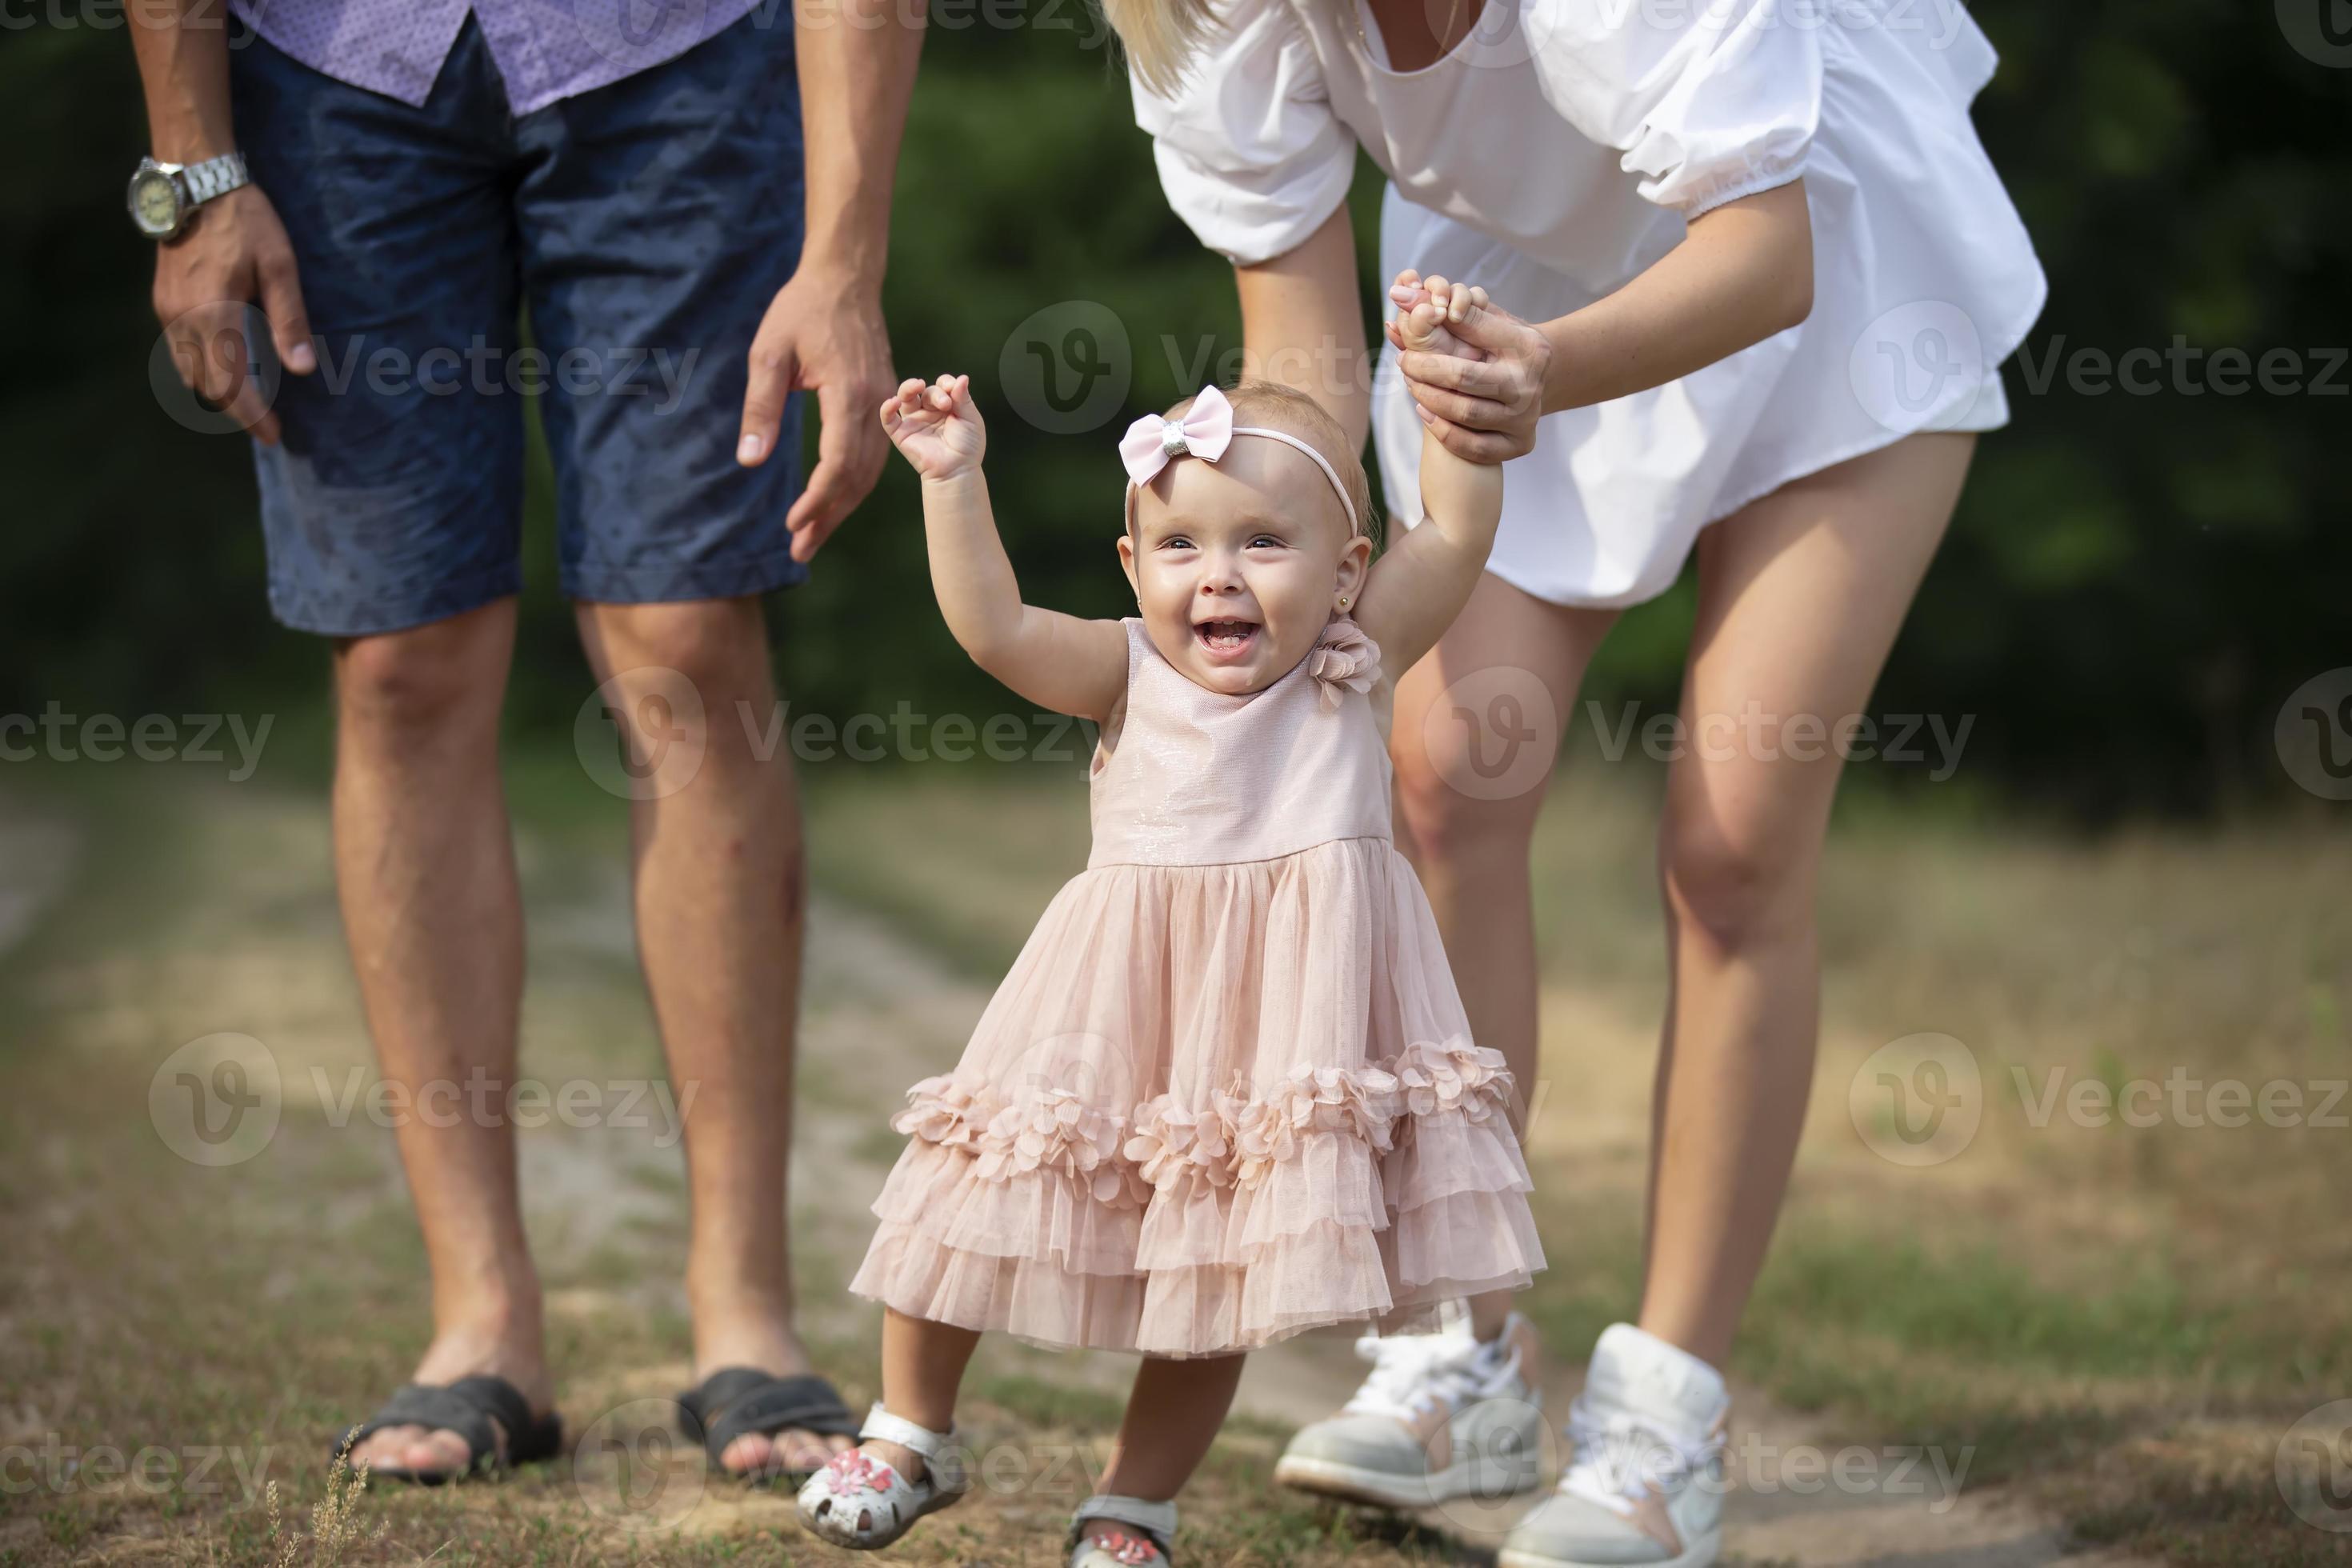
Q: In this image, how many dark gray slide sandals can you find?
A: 2